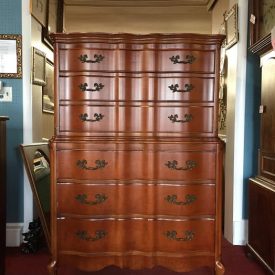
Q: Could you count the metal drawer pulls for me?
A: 12